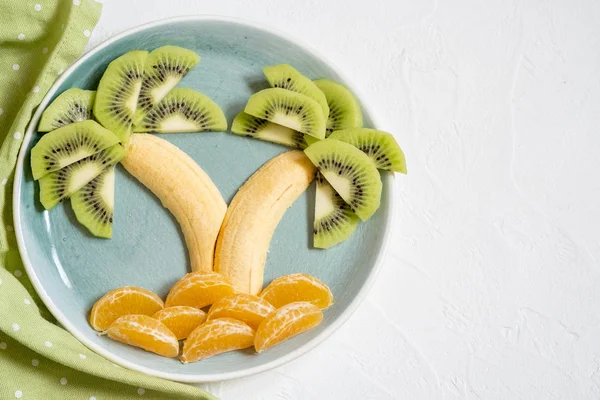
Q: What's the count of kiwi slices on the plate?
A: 14